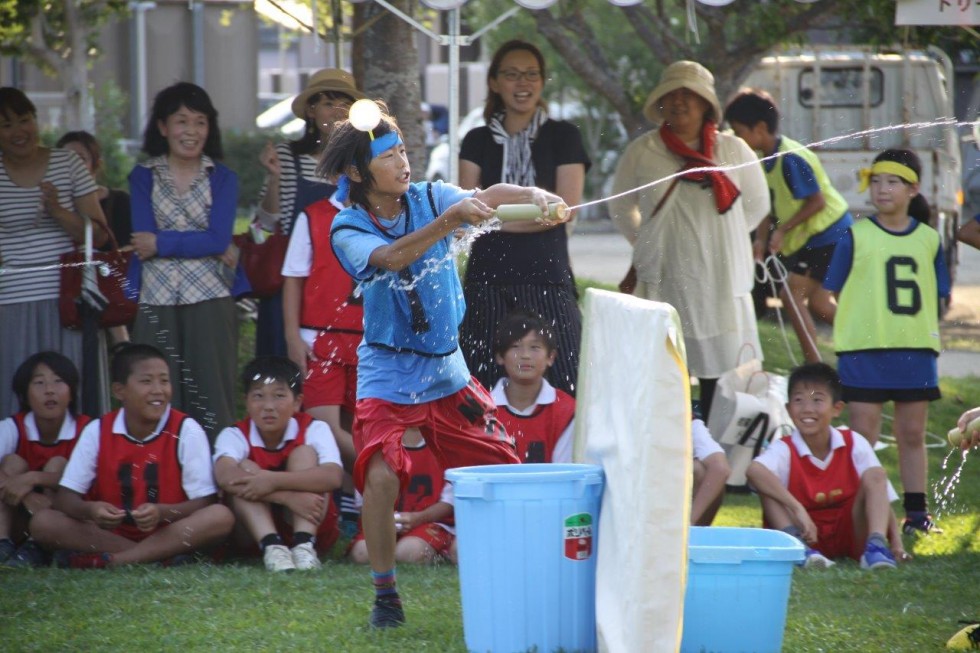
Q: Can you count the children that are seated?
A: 7